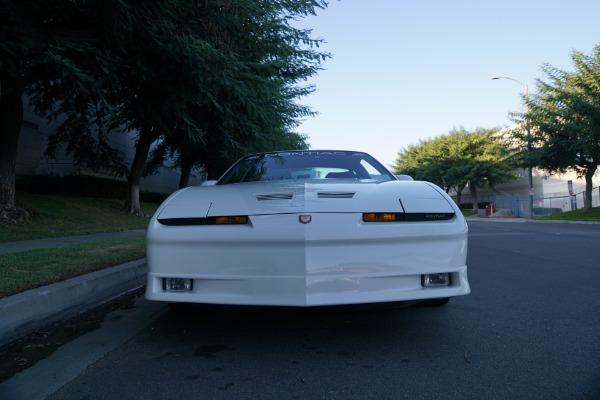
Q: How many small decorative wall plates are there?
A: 0